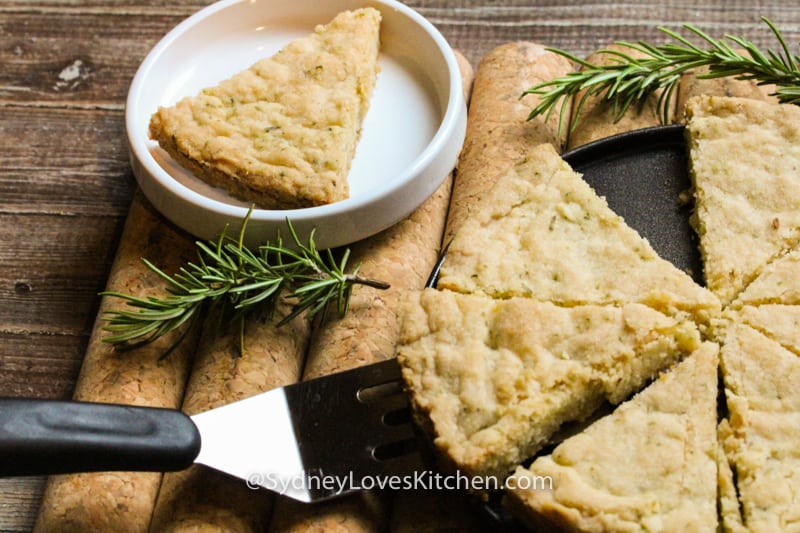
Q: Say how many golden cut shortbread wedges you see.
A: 8